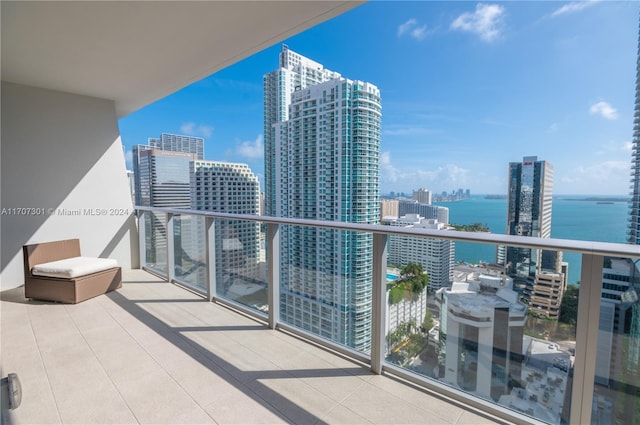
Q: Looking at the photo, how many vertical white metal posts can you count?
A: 6